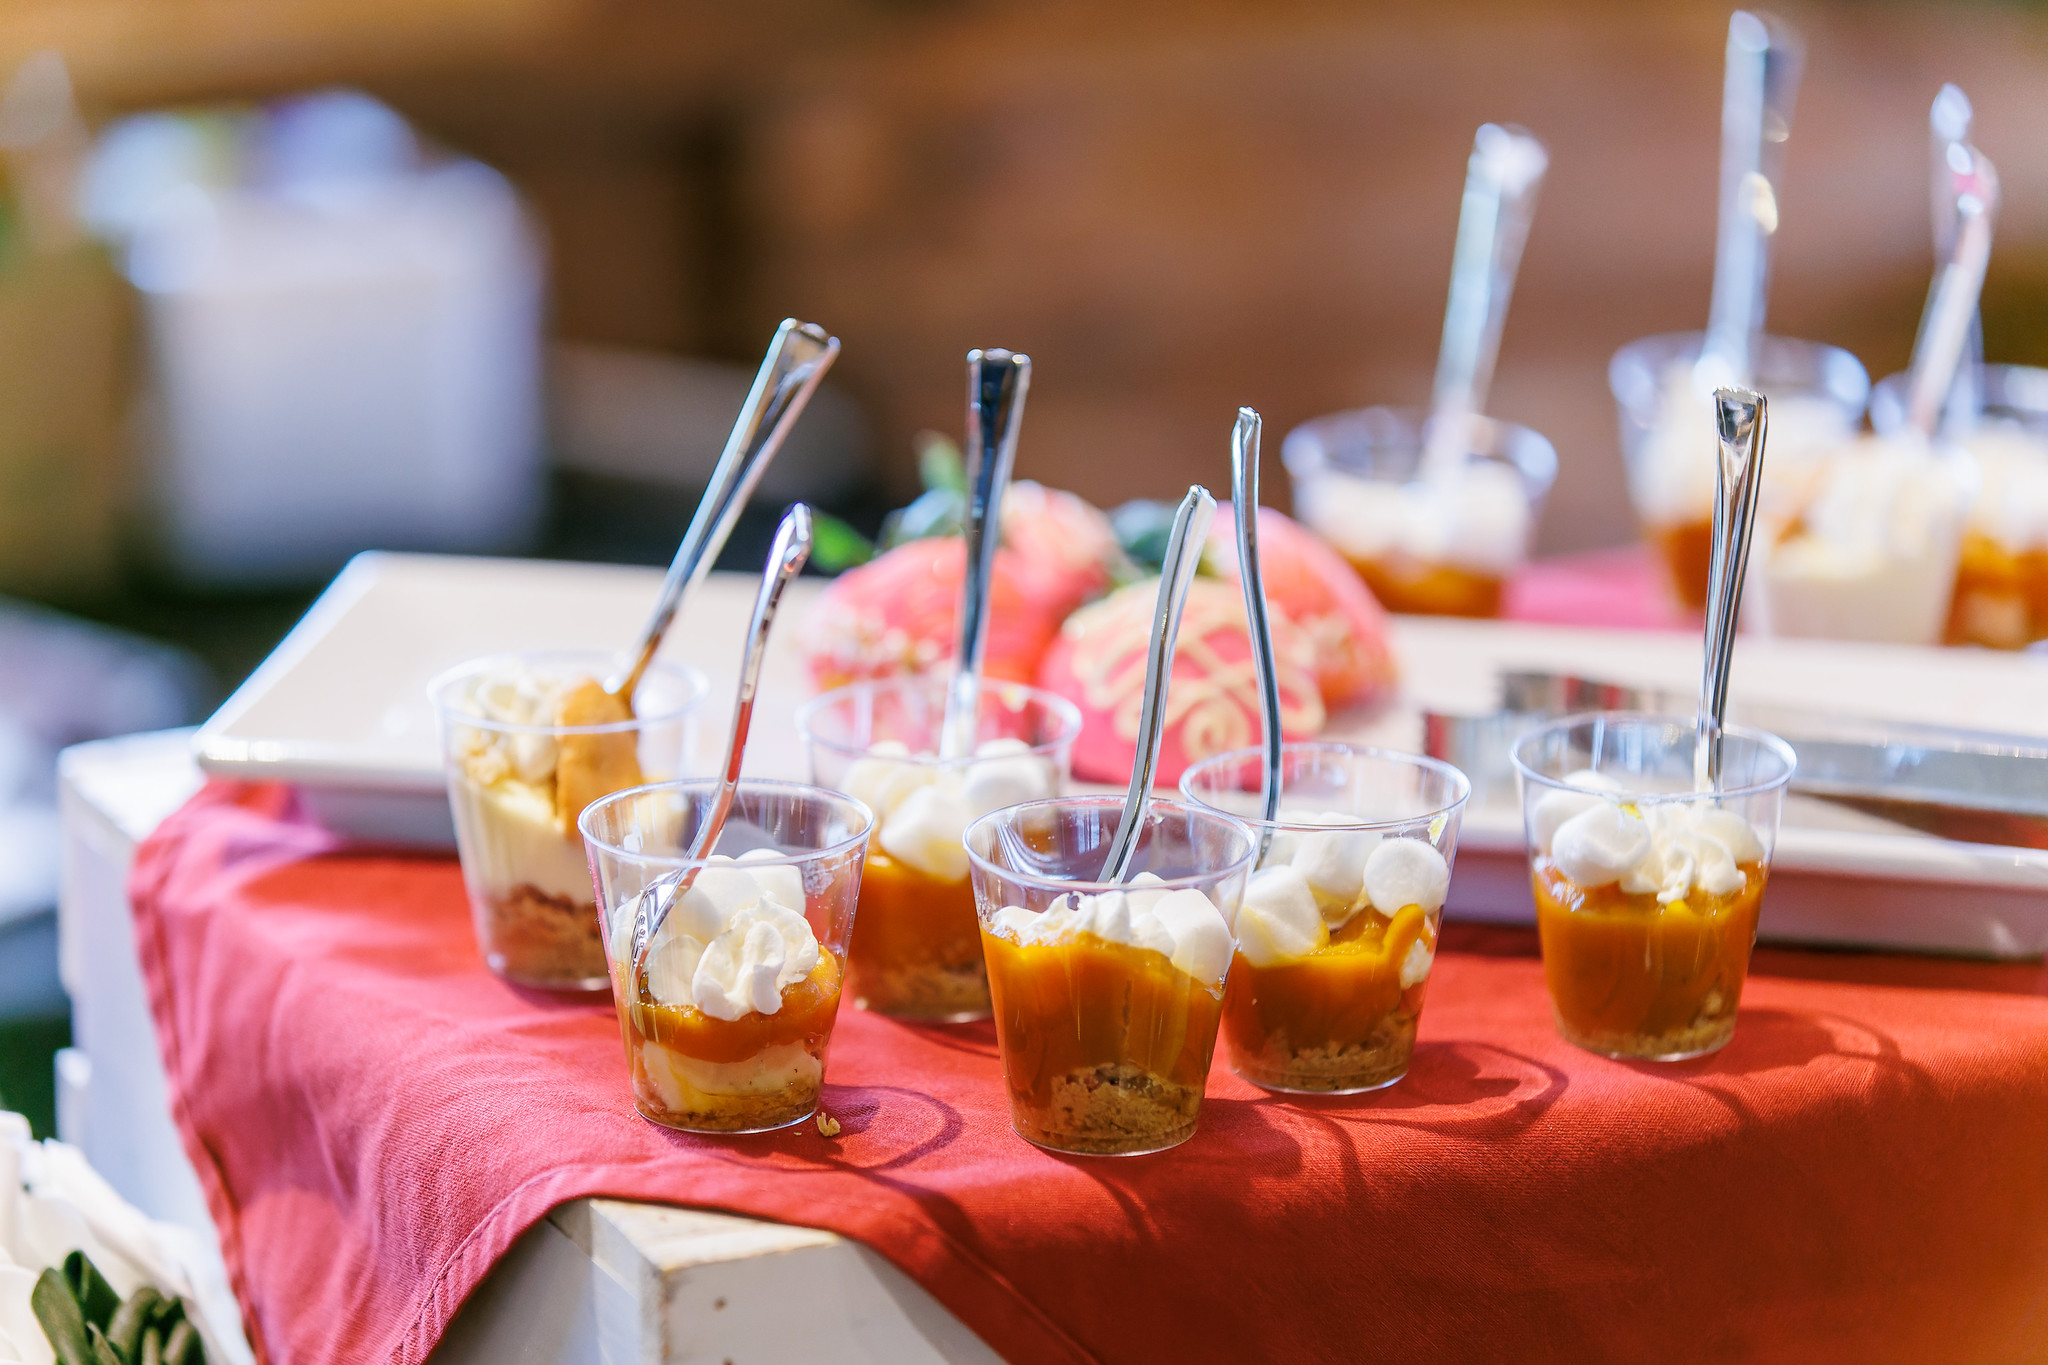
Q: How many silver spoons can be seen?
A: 10